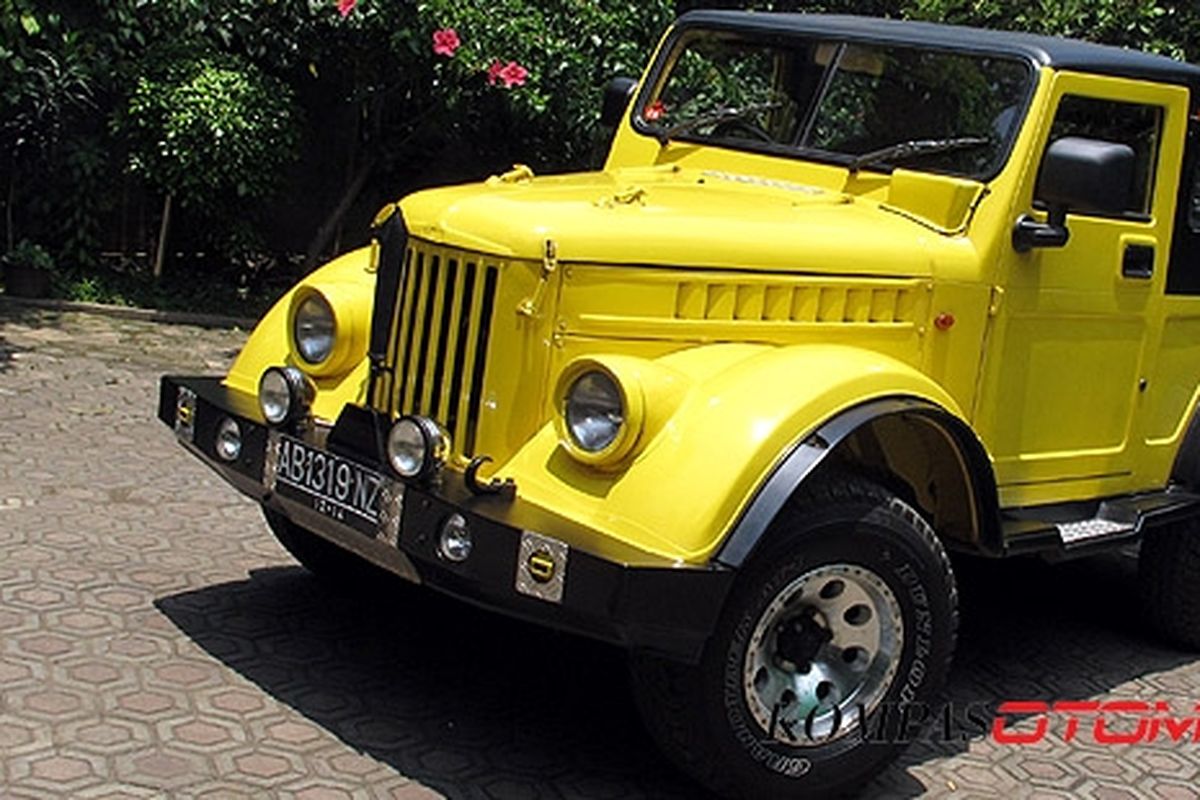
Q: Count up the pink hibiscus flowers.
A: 4